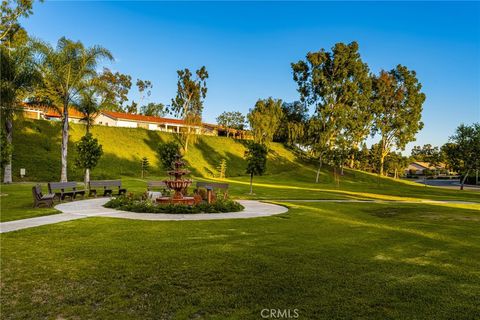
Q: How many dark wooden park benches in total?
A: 5